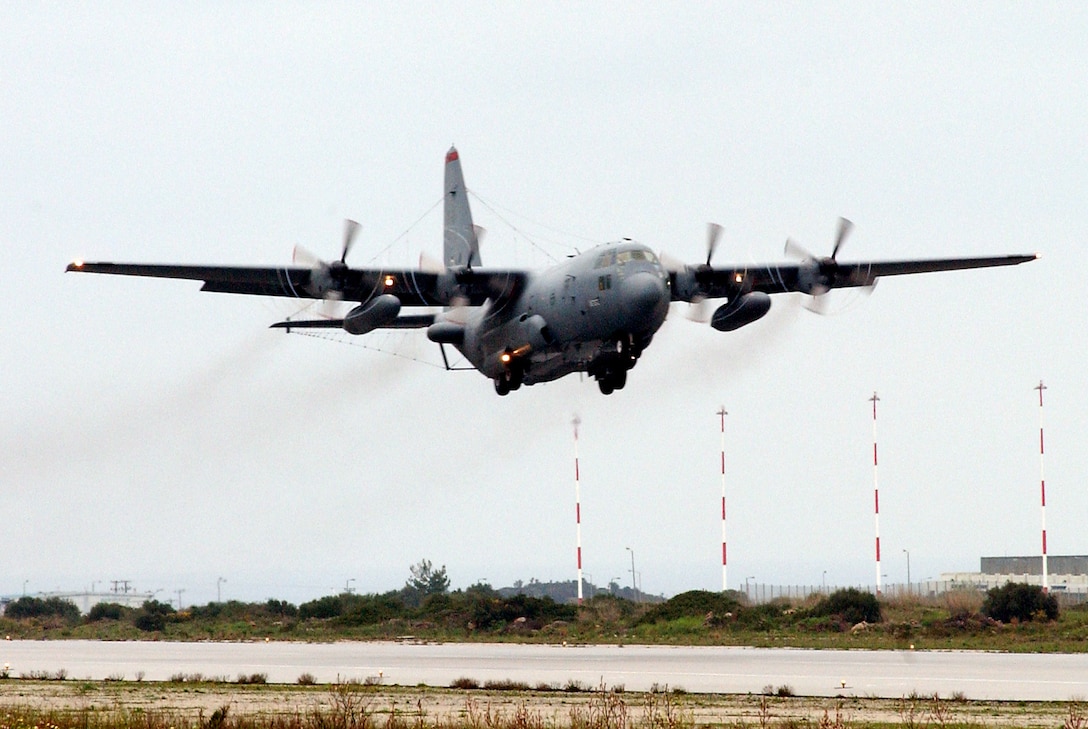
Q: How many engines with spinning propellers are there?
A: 4